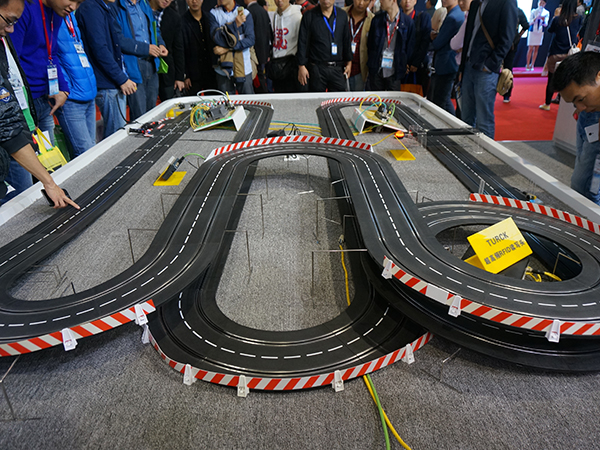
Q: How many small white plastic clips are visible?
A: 10